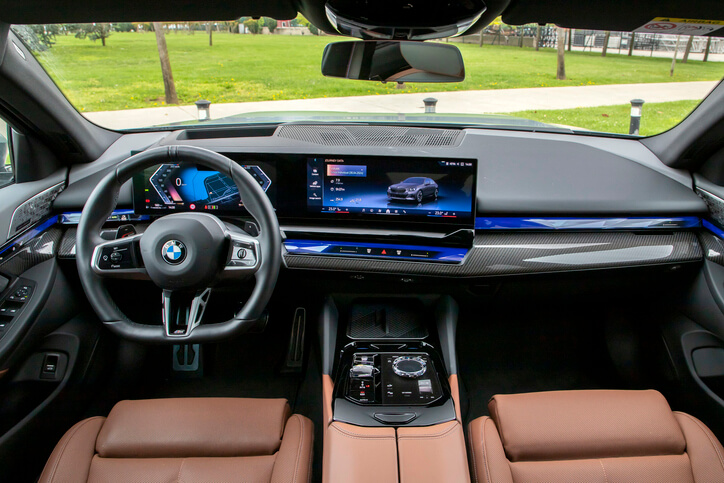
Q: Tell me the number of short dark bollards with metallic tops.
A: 3